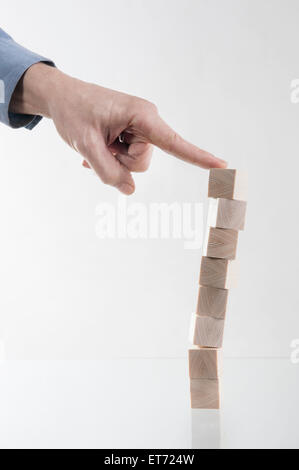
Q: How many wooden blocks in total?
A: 8